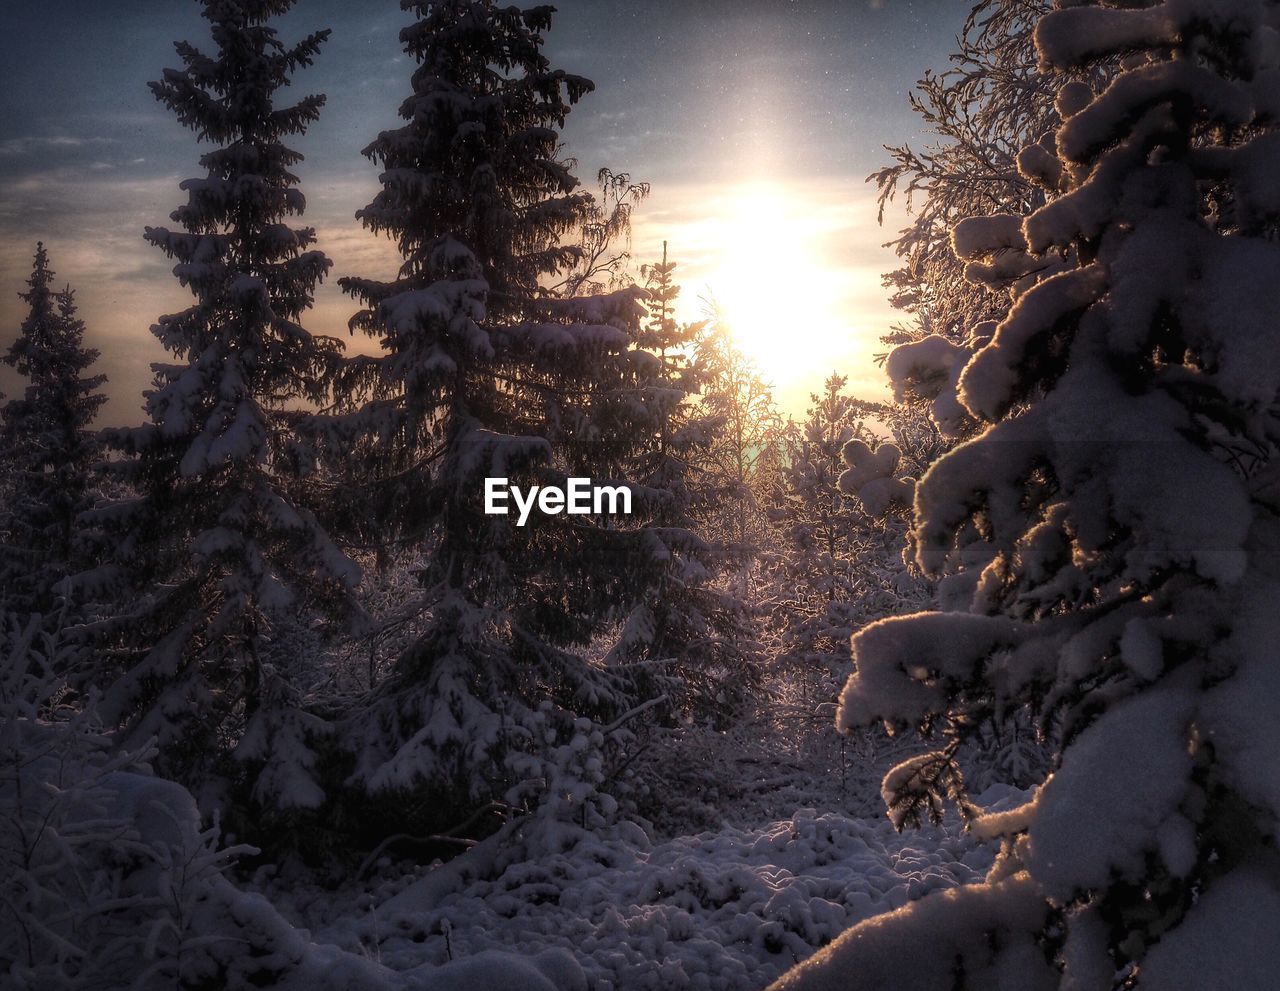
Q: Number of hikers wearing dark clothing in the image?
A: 0